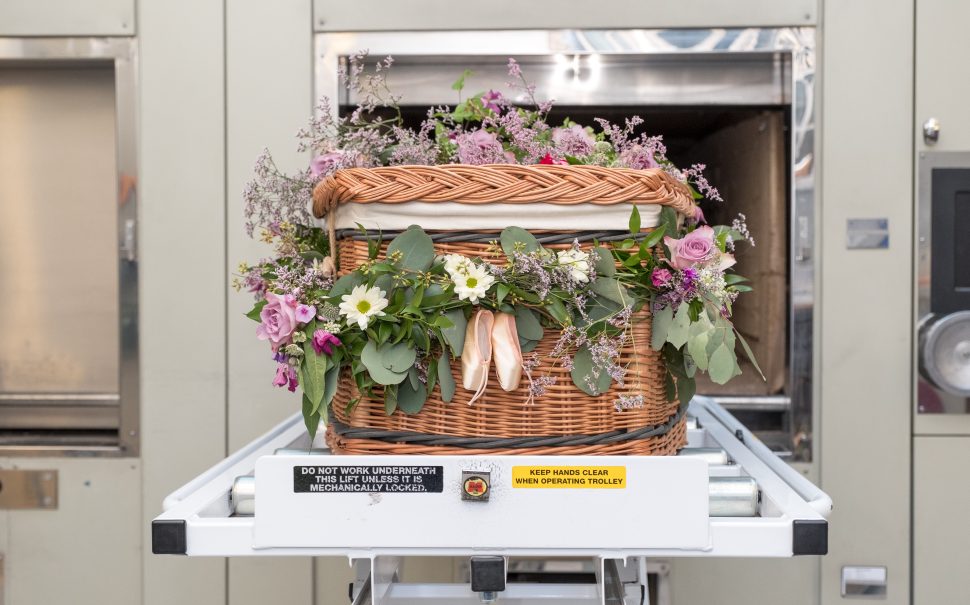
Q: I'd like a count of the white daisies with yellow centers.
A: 2